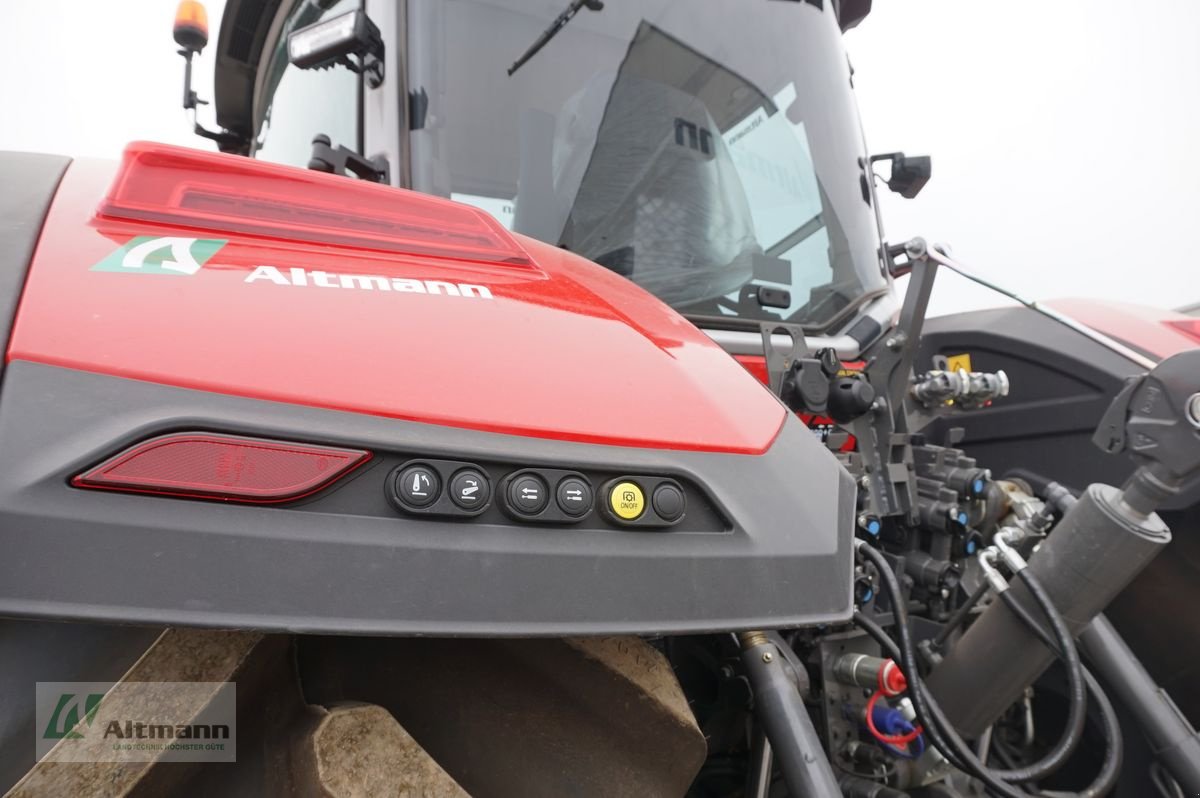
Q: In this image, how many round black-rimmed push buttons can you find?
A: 6